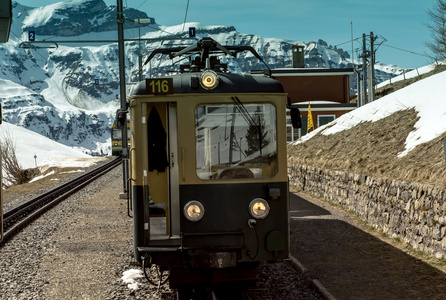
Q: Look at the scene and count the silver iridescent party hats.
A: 0